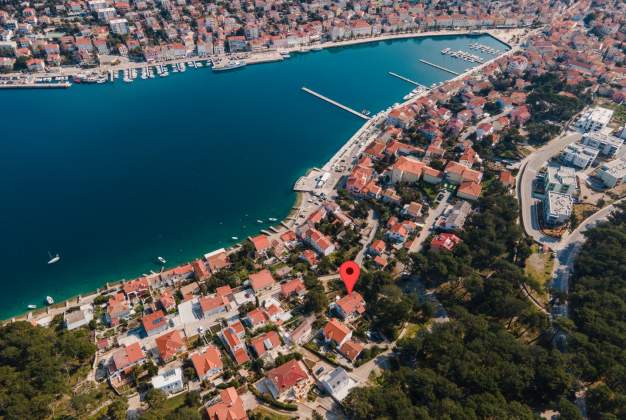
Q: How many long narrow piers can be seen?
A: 3